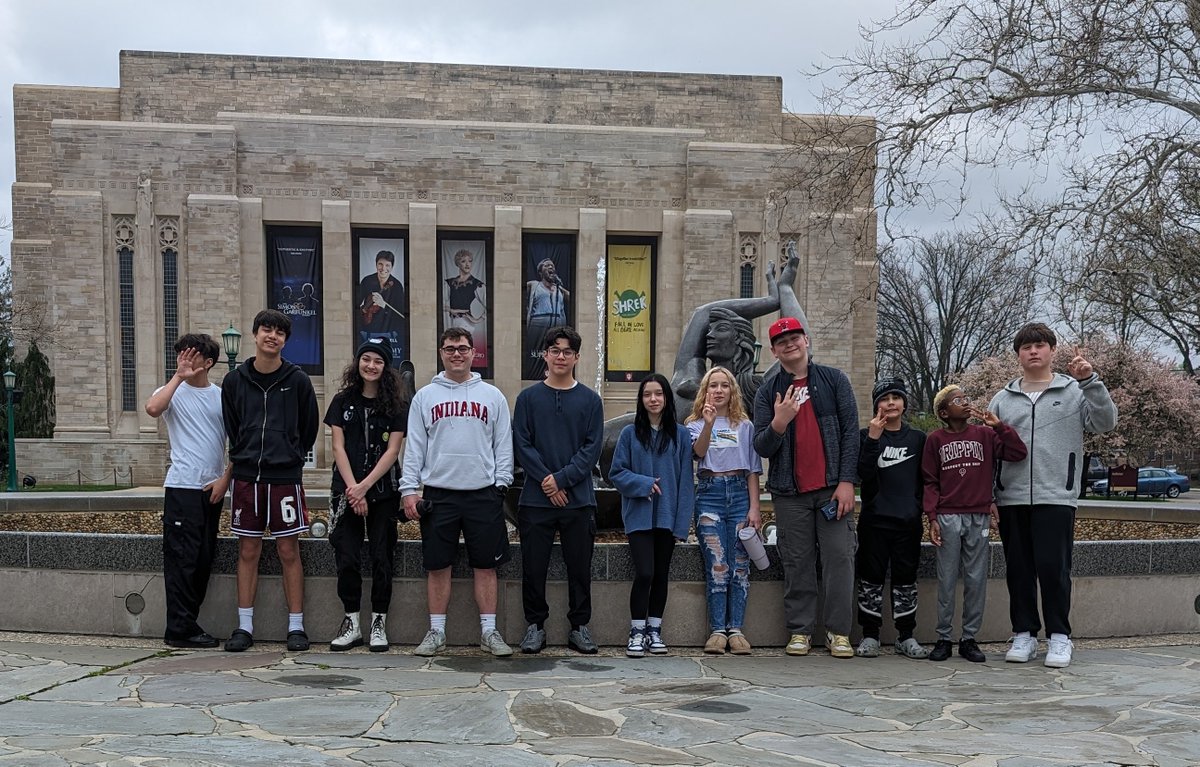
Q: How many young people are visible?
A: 11